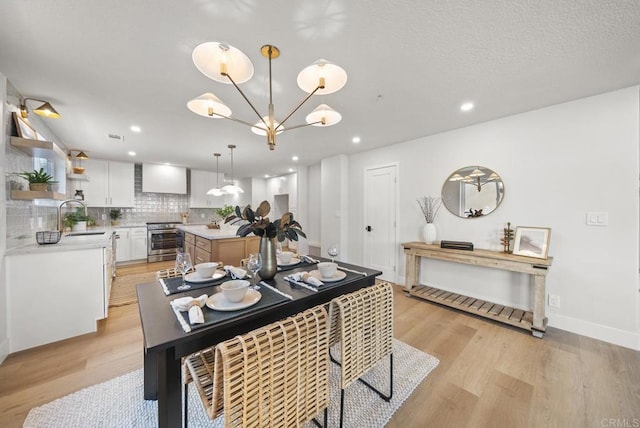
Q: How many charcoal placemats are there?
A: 4